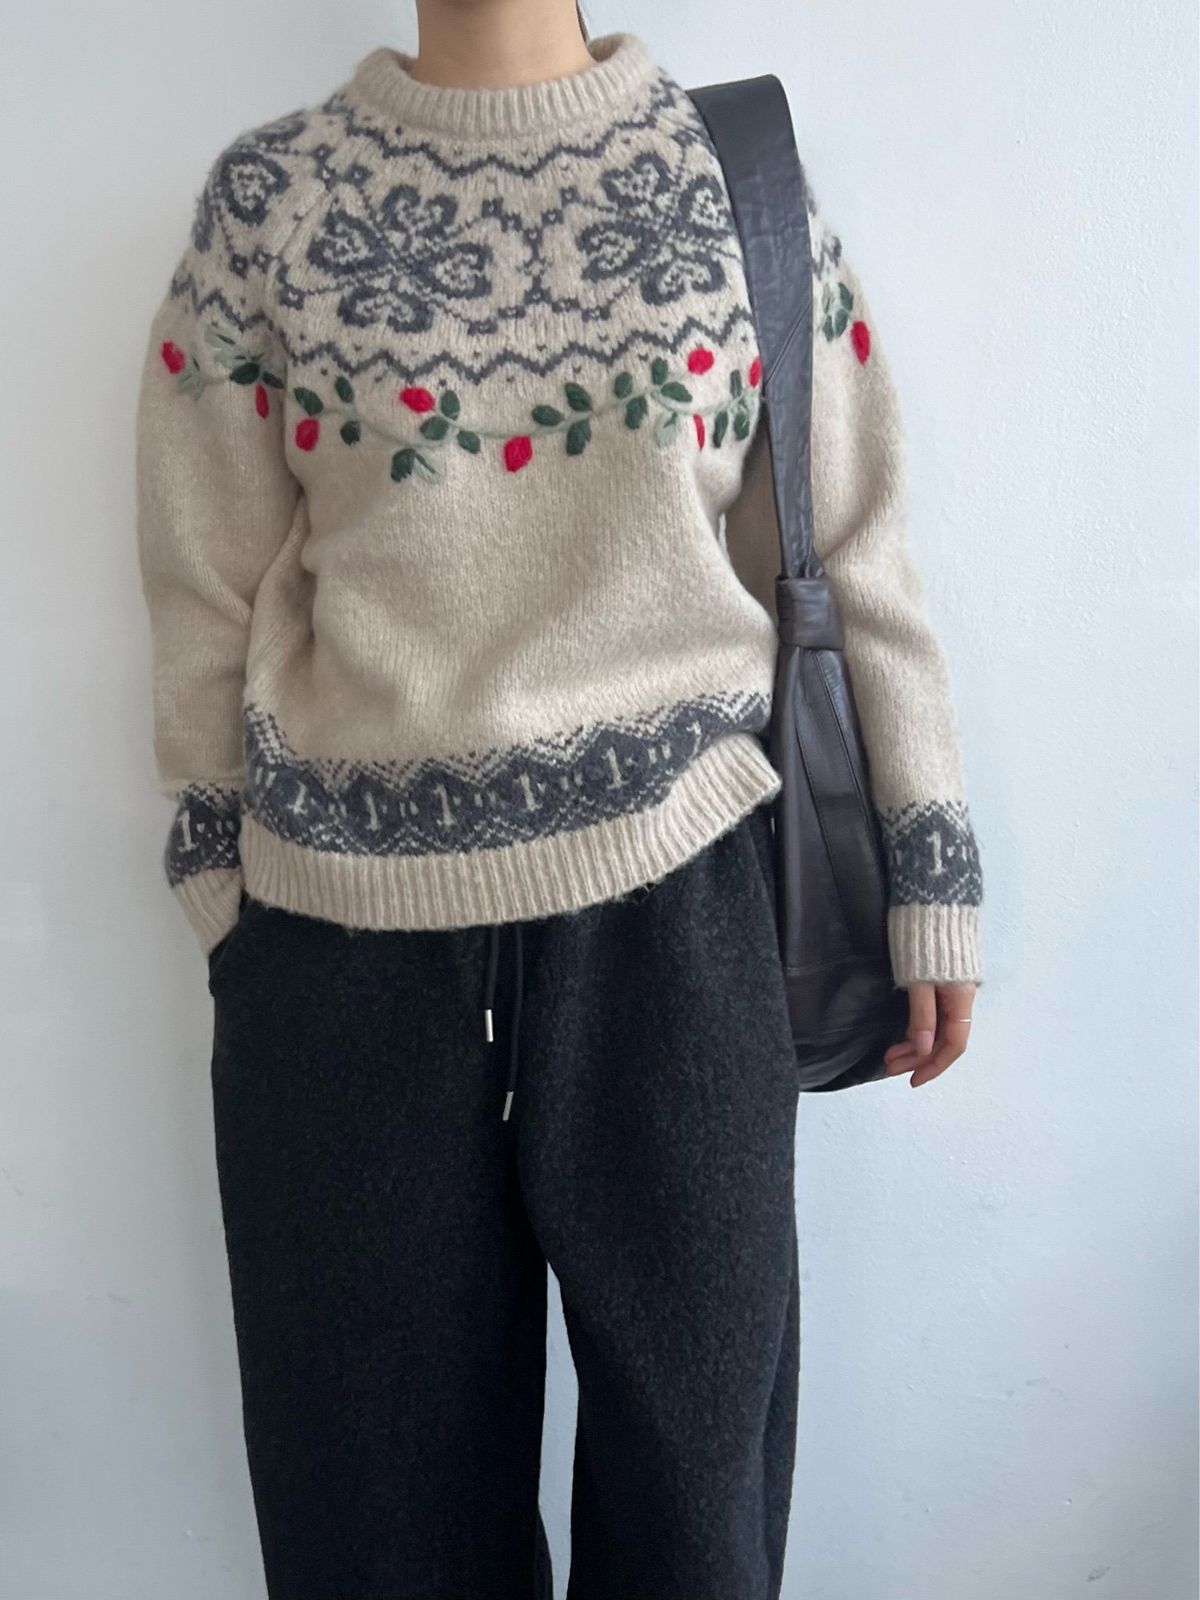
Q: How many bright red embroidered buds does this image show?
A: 9